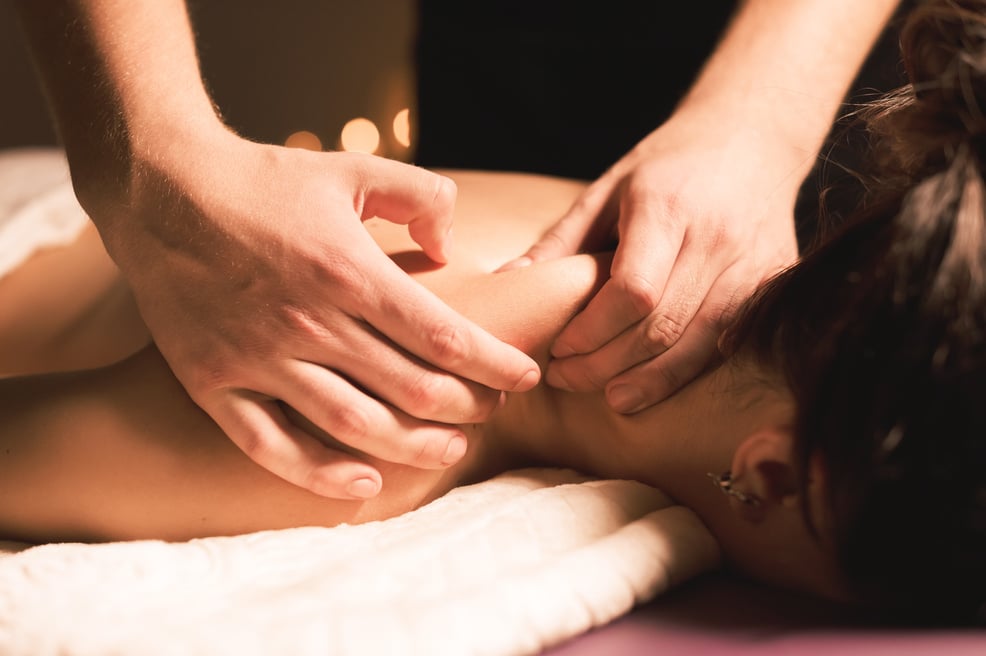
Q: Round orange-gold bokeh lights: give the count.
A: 3